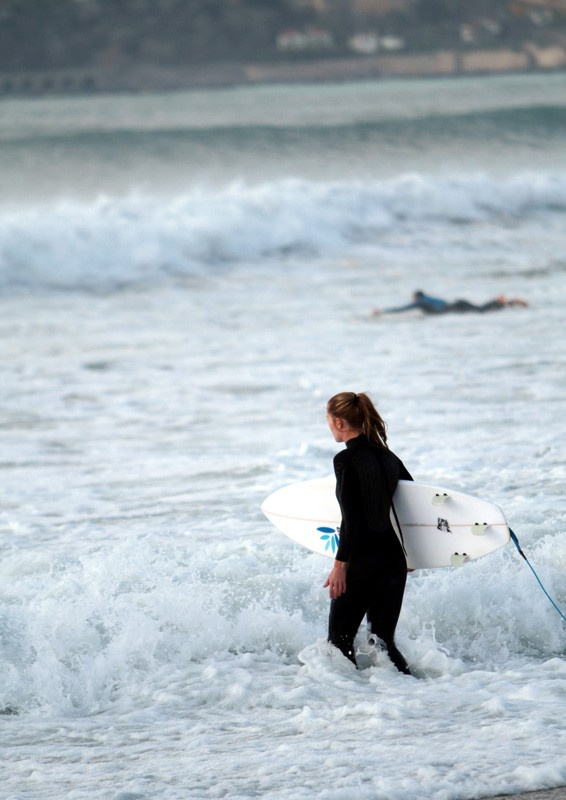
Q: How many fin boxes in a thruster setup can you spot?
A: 3